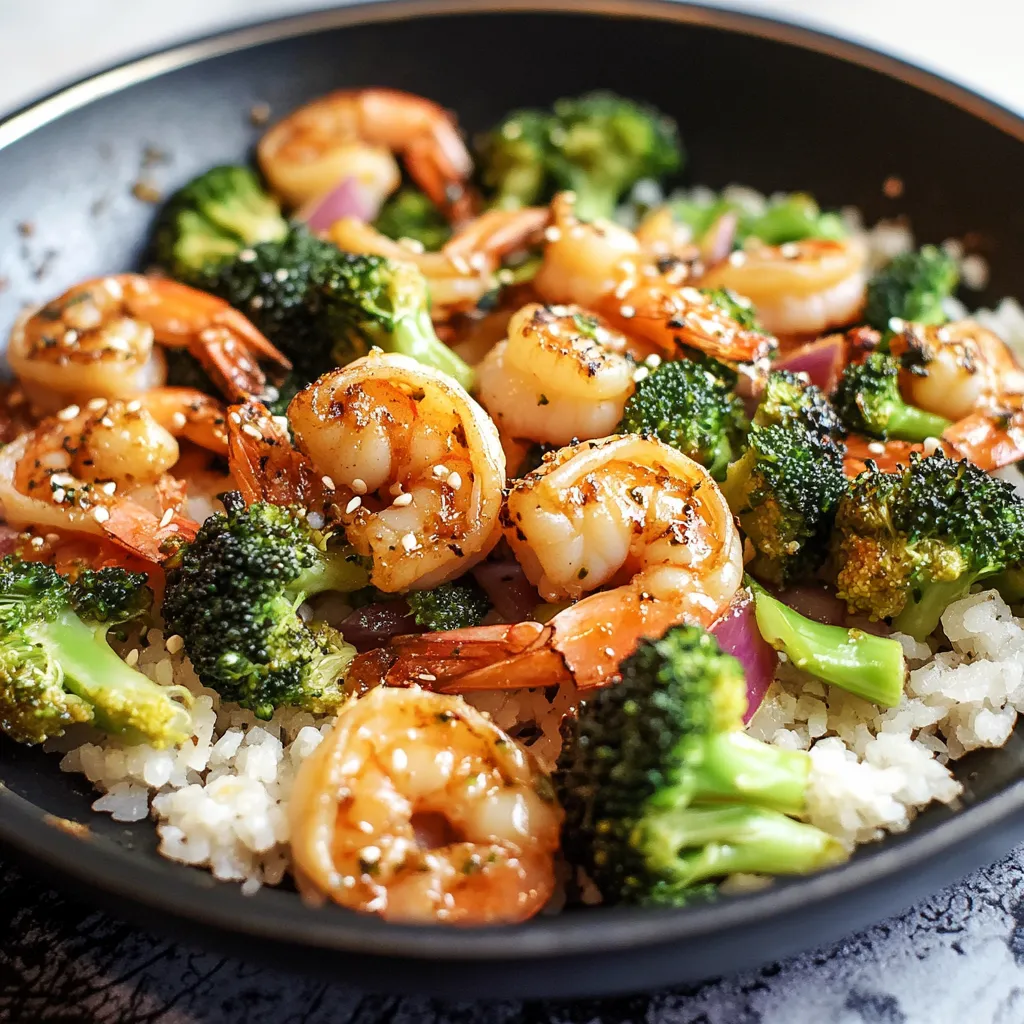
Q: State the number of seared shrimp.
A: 11